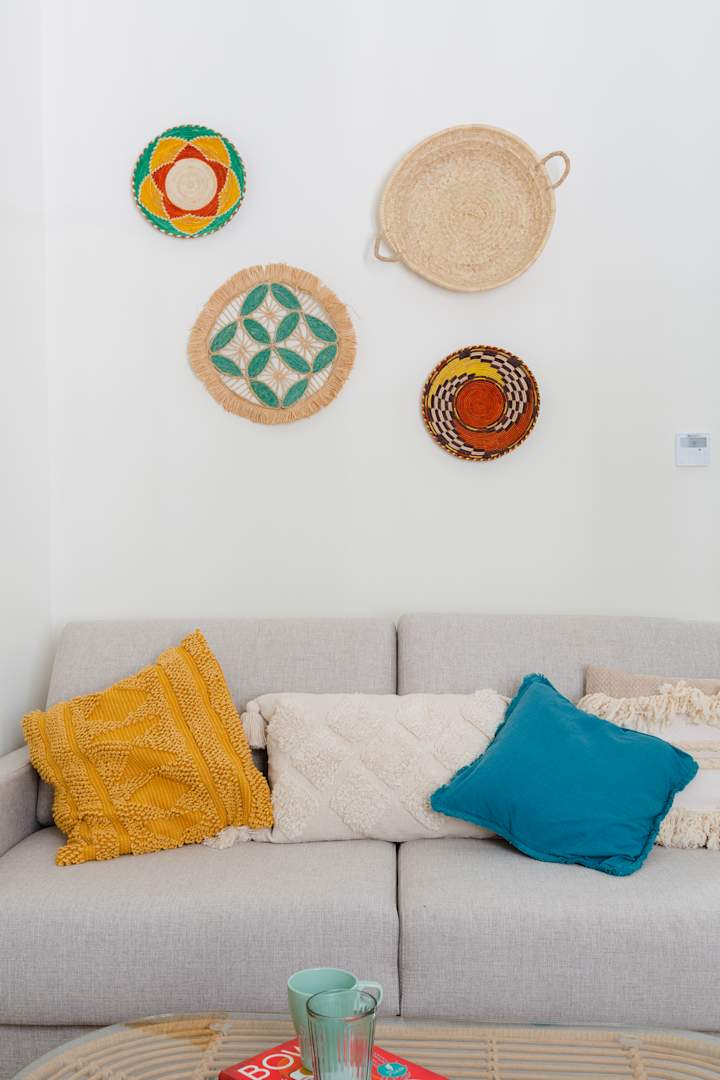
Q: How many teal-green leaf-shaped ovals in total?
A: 12